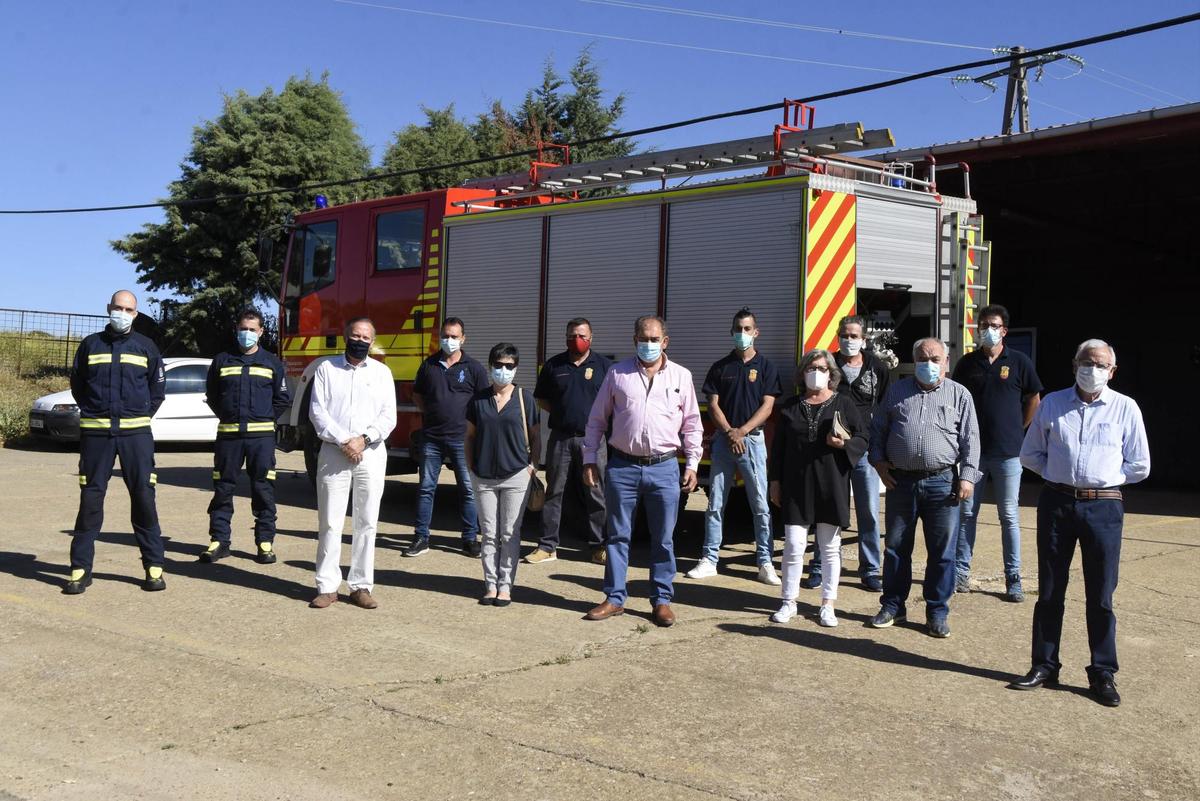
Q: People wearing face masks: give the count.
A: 13